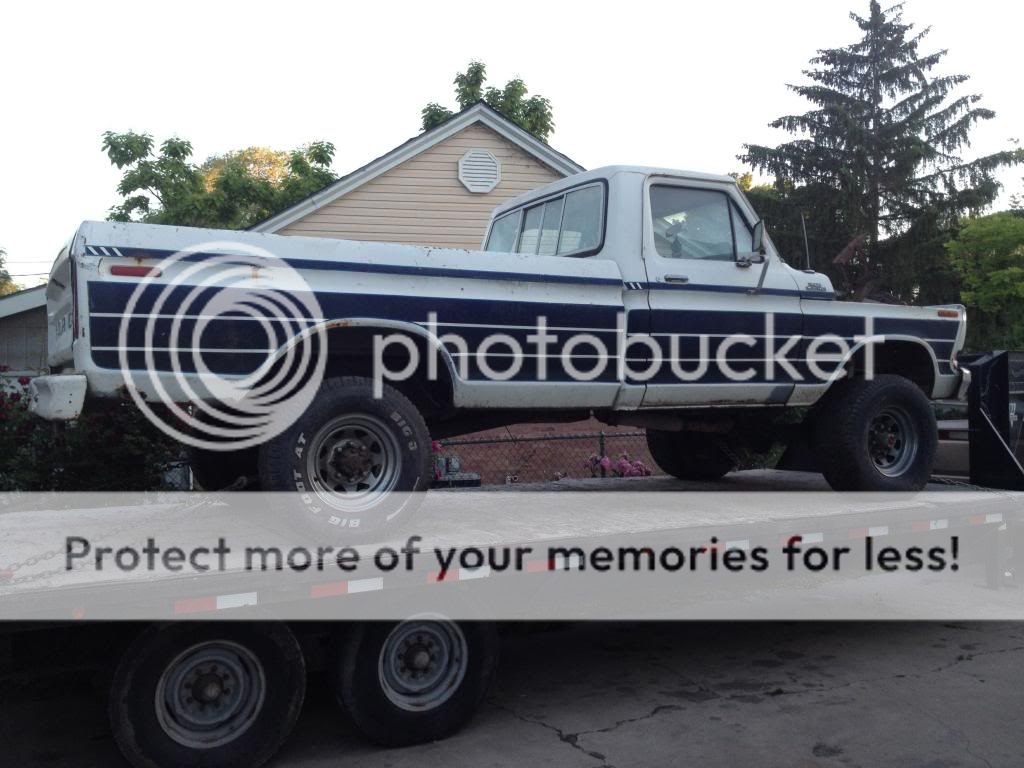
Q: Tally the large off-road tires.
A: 4